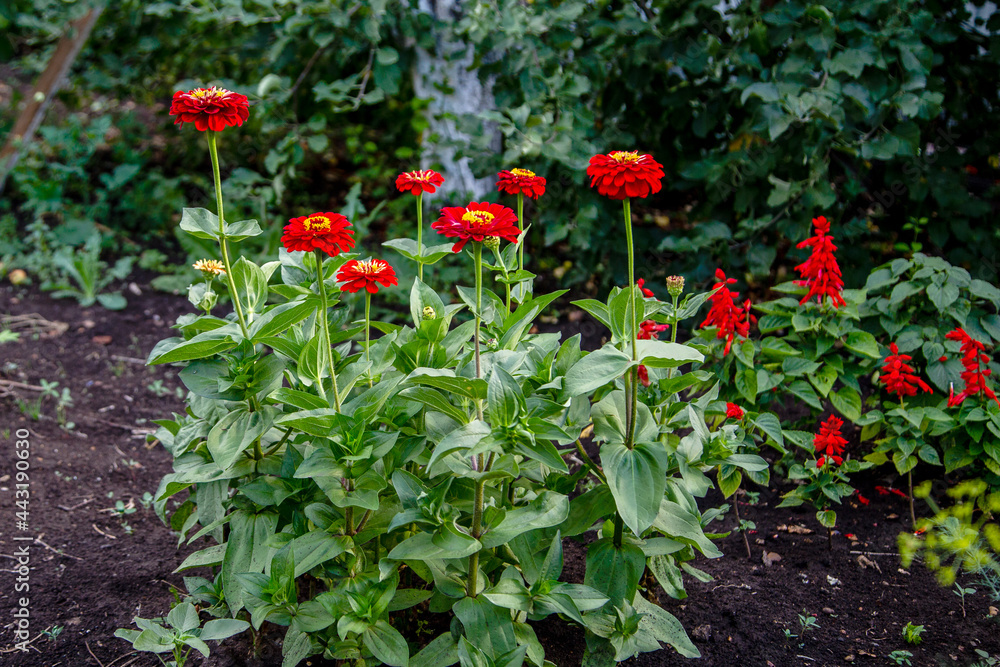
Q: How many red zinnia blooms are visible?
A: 7